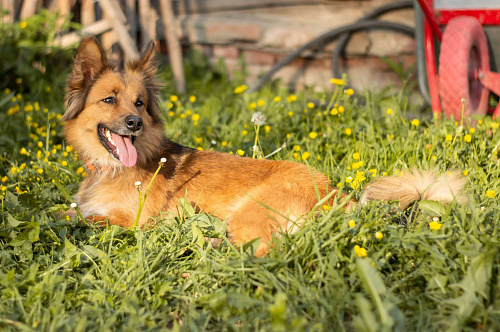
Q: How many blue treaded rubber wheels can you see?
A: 0